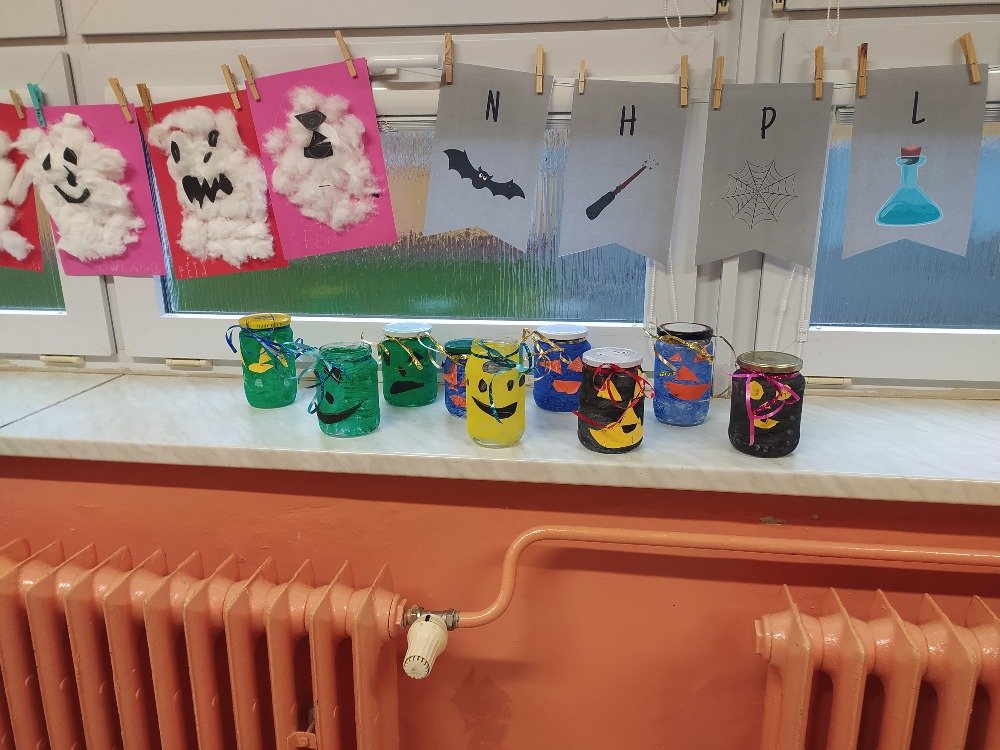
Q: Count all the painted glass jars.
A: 9